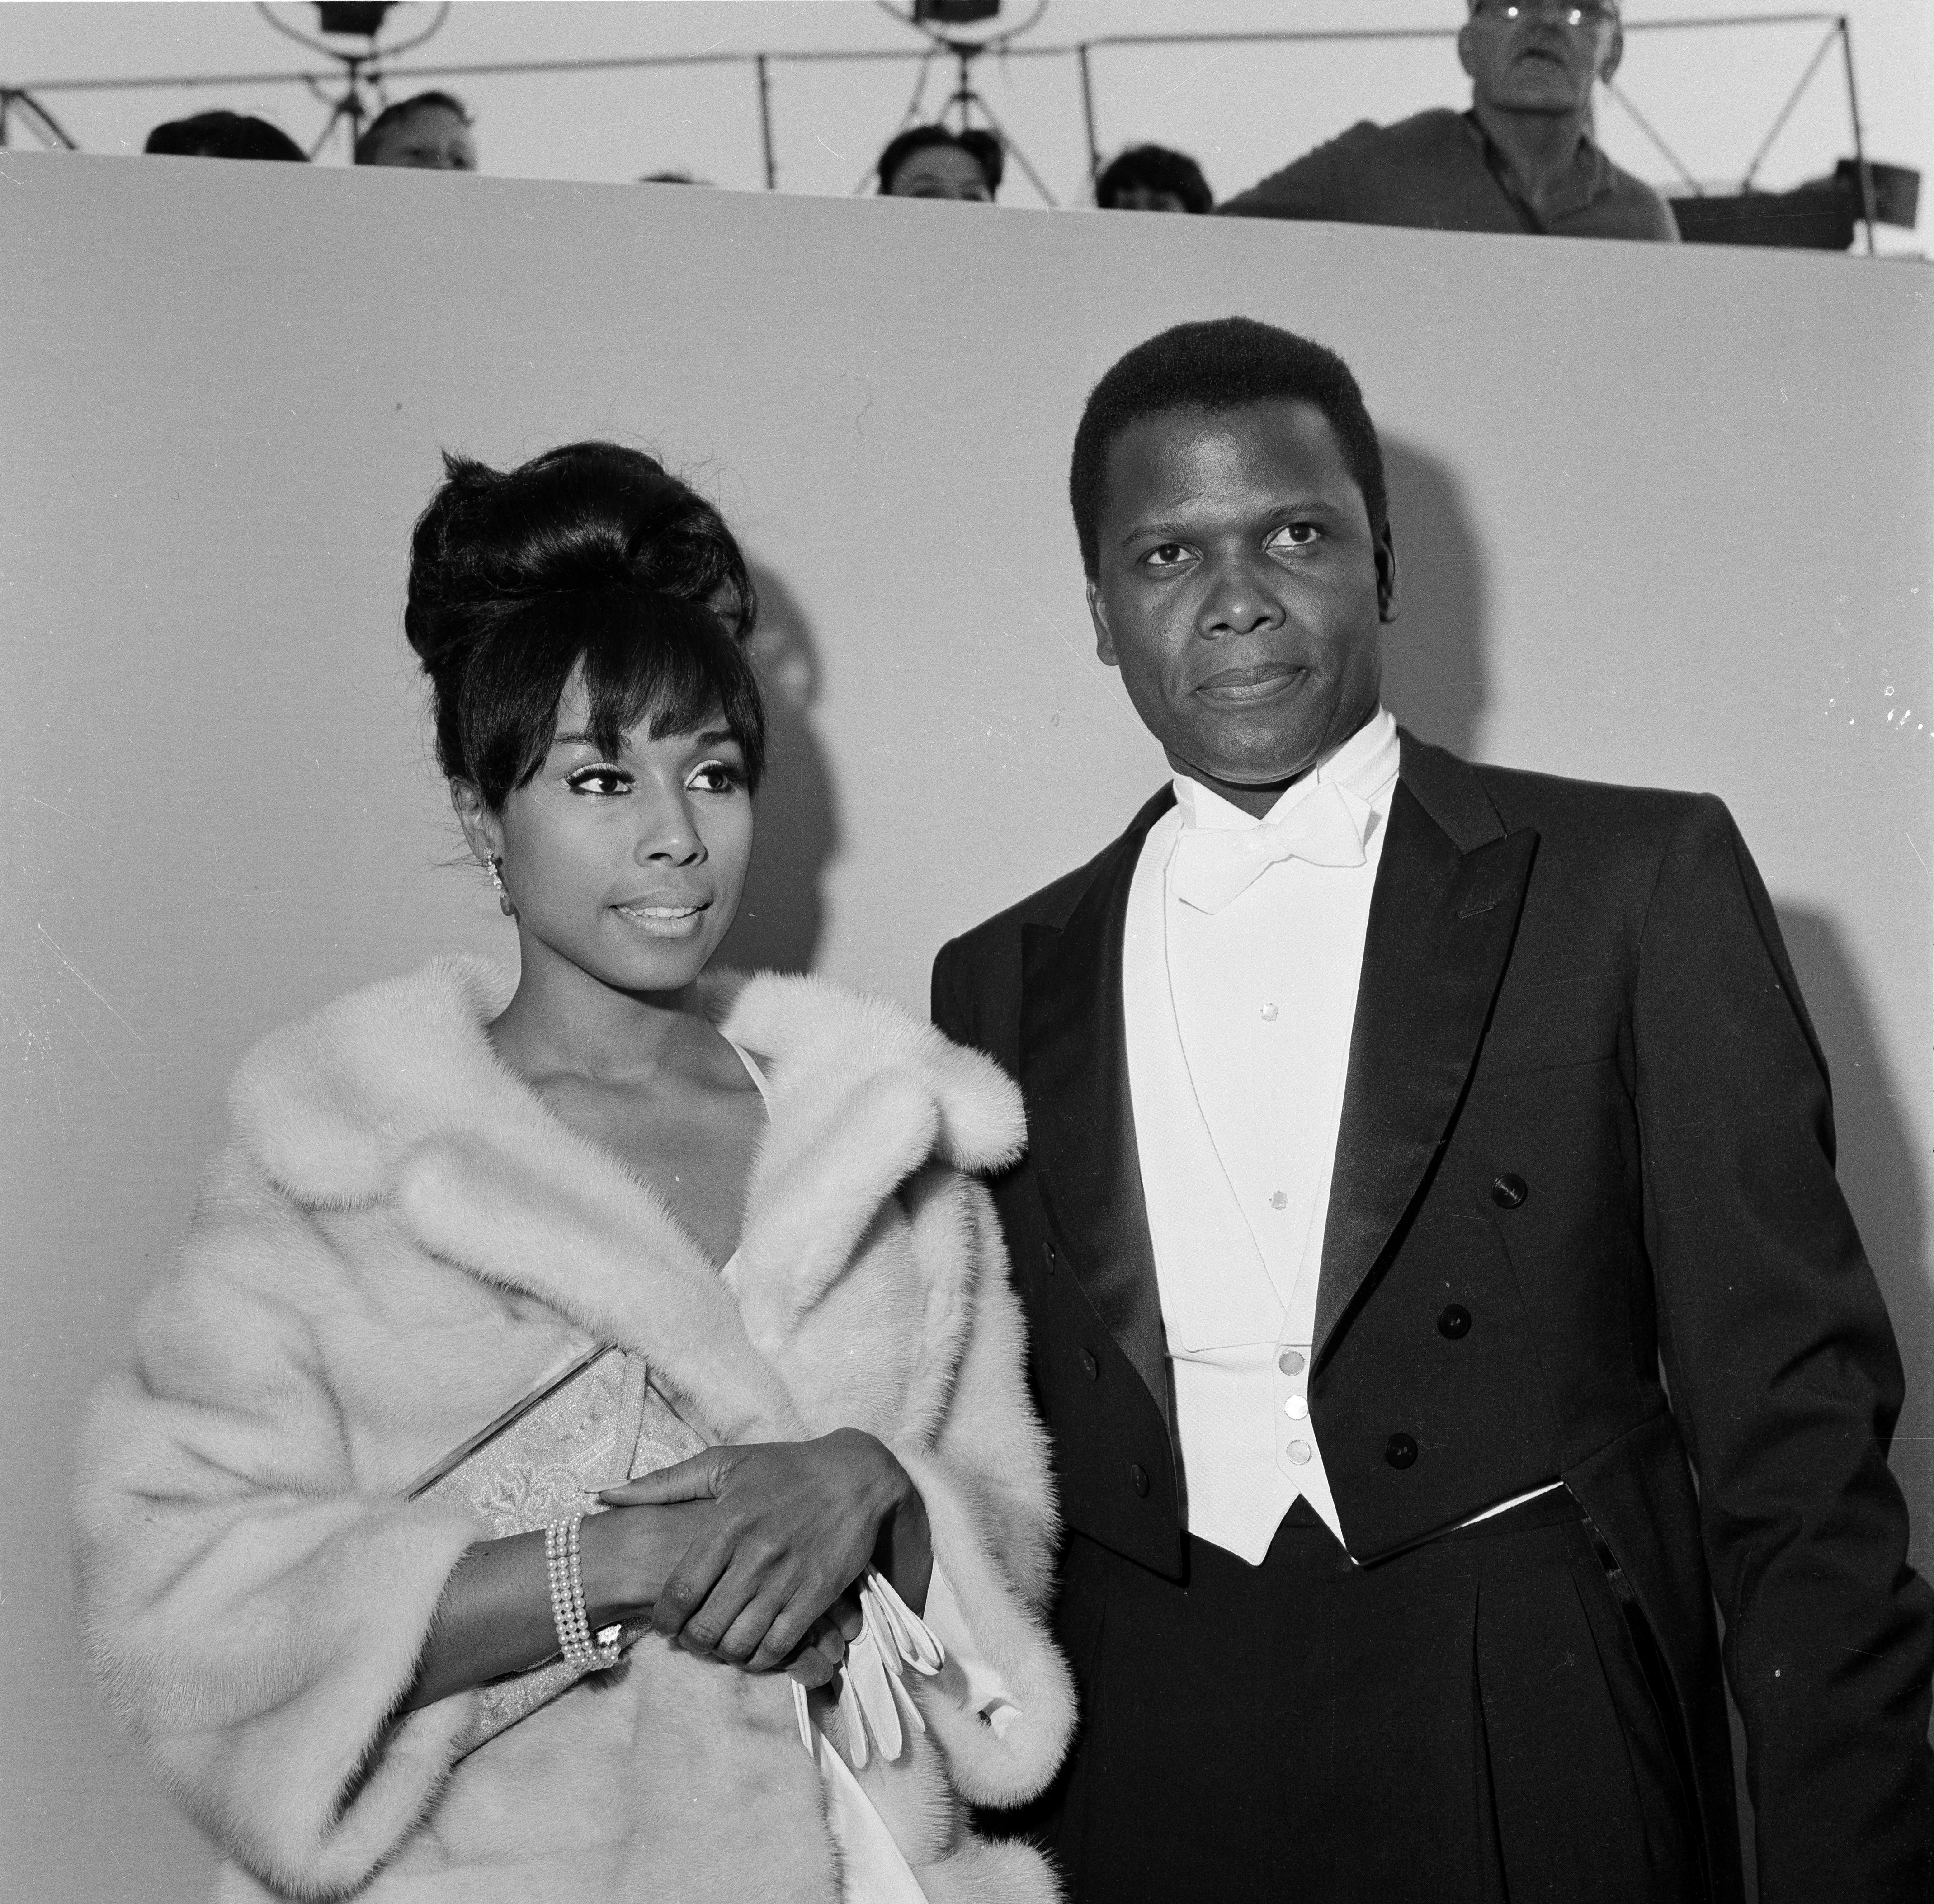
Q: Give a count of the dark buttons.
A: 6